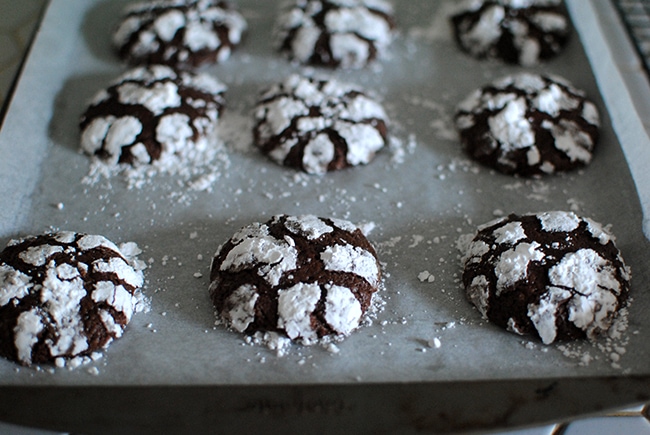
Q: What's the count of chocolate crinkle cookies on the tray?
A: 9